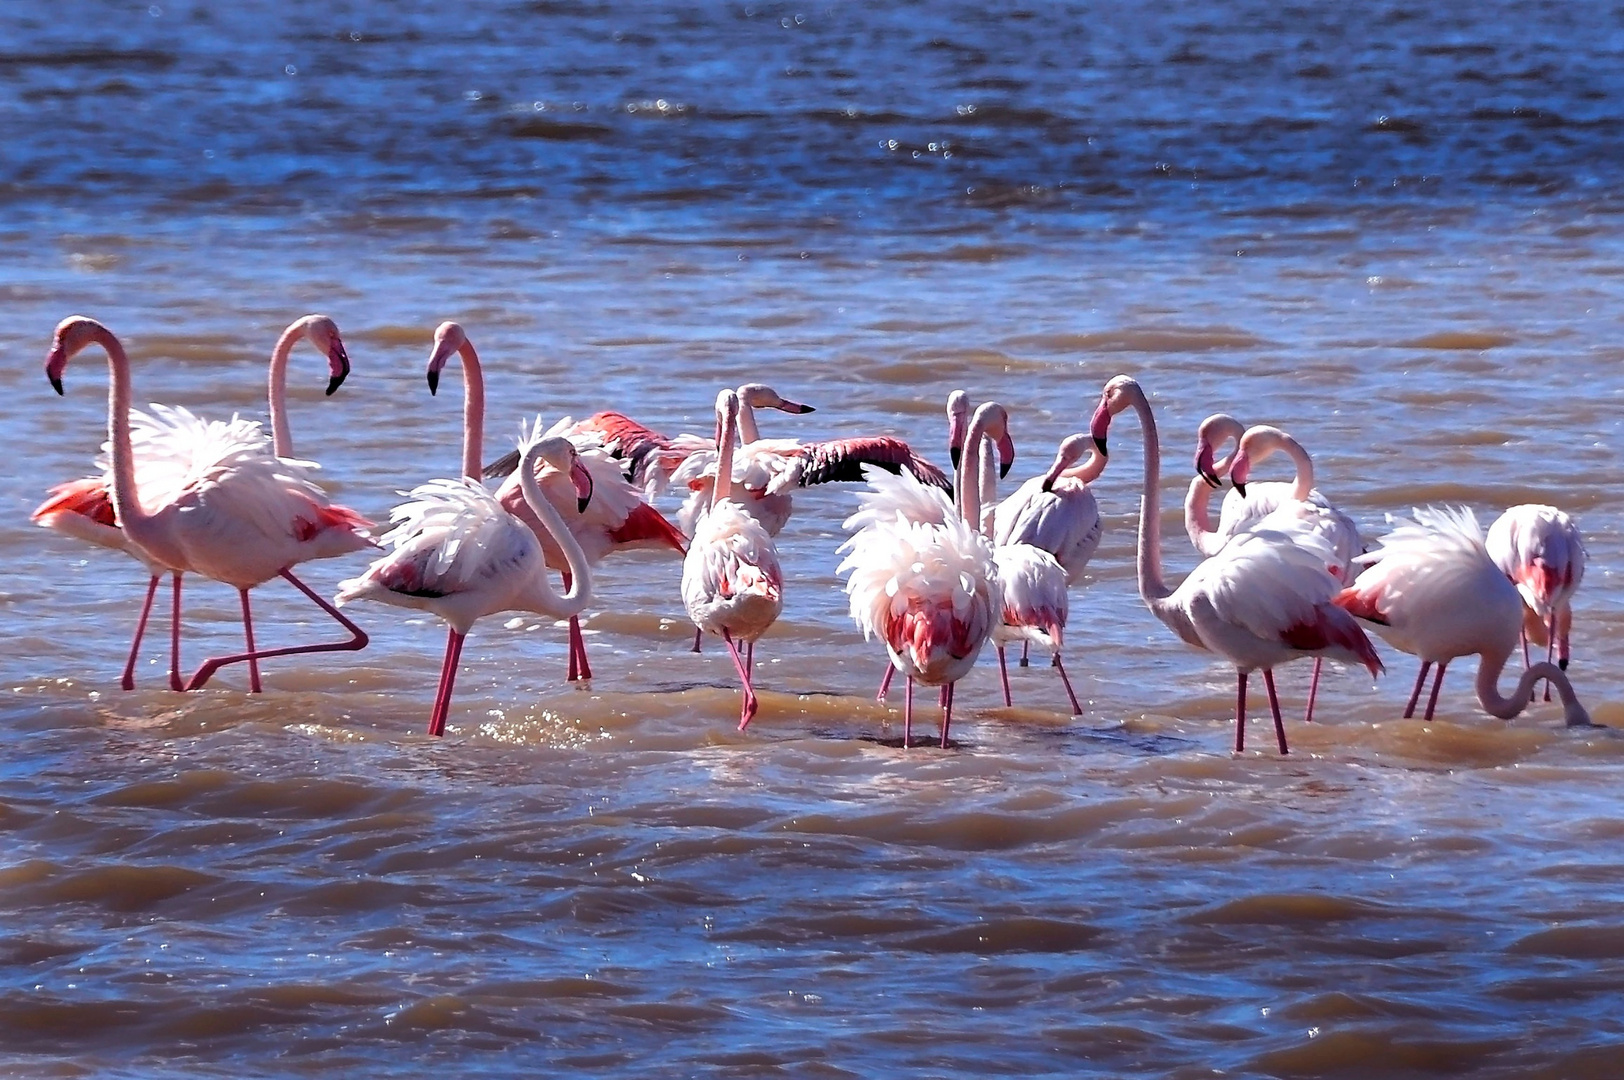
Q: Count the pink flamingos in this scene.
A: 15